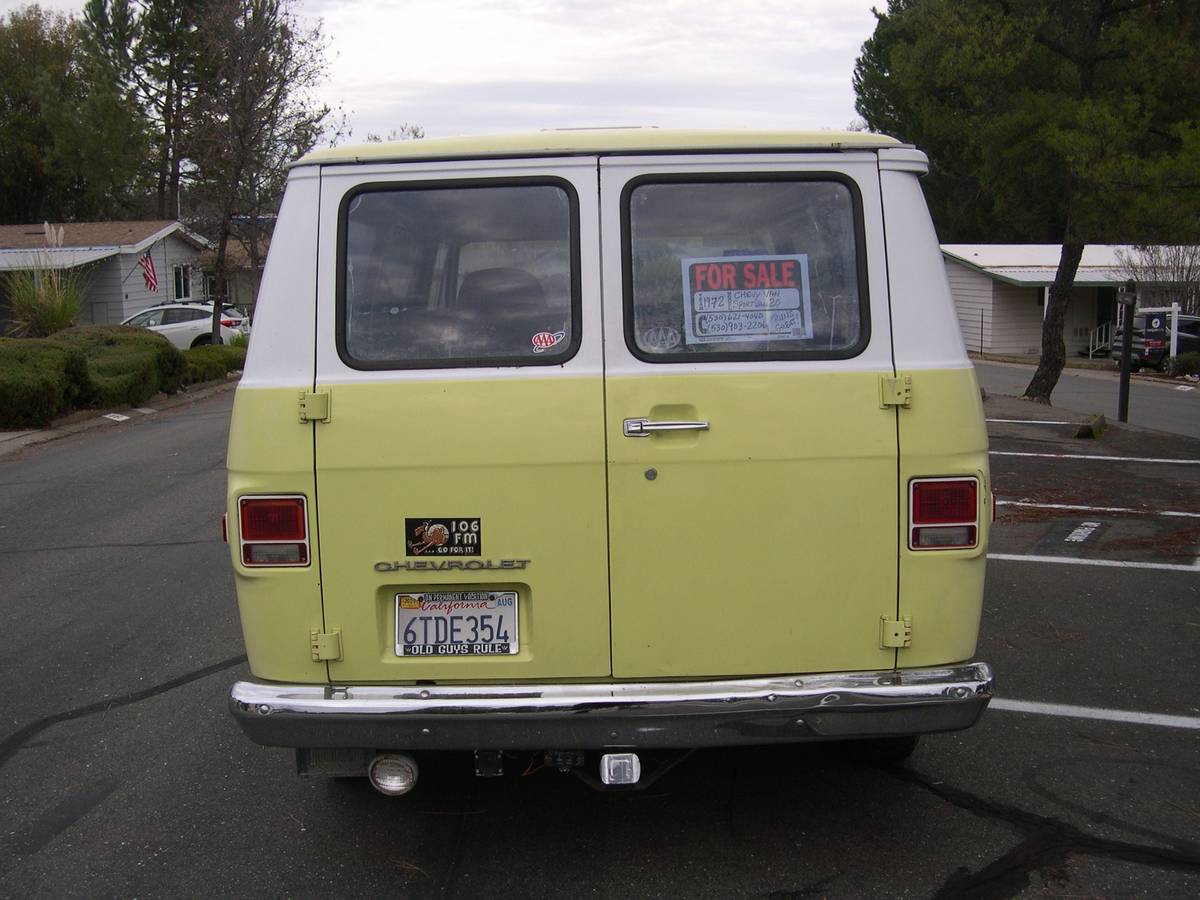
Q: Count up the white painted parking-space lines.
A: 5